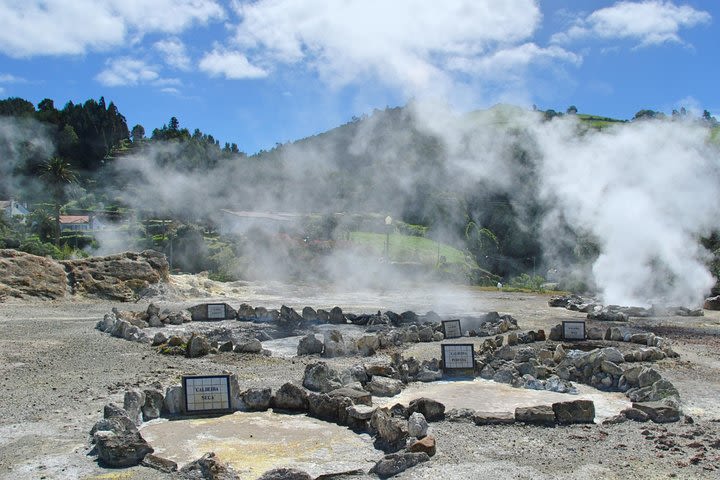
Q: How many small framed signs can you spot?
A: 5